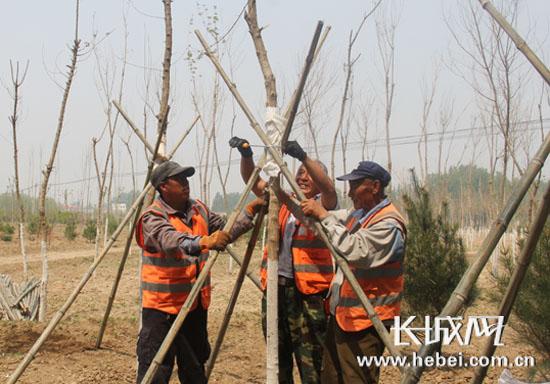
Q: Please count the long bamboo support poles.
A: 9